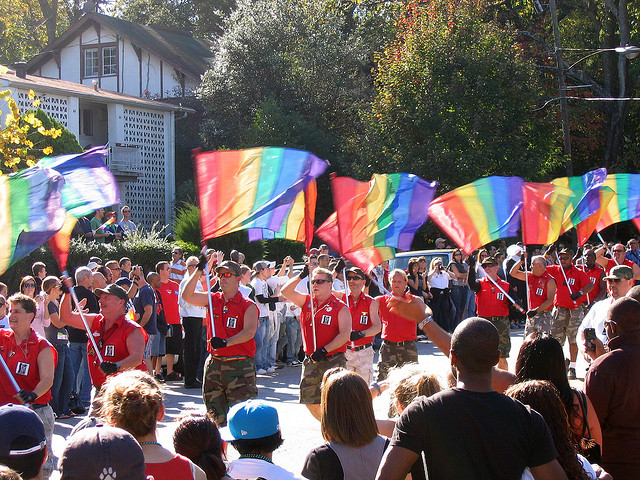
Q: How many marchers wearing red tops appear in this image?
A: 11